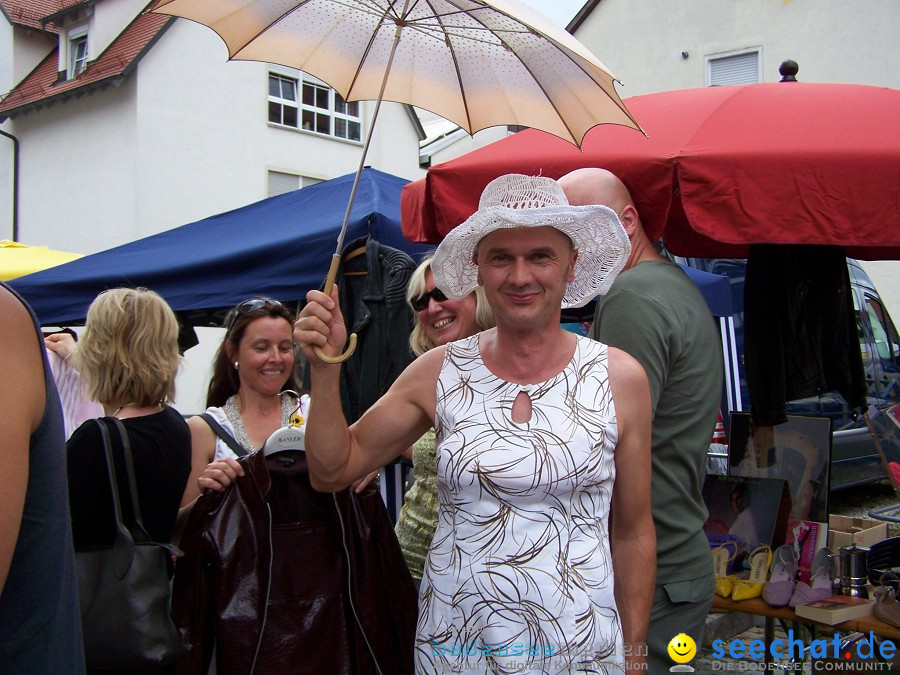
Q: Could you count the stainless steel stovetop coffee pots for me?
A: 1